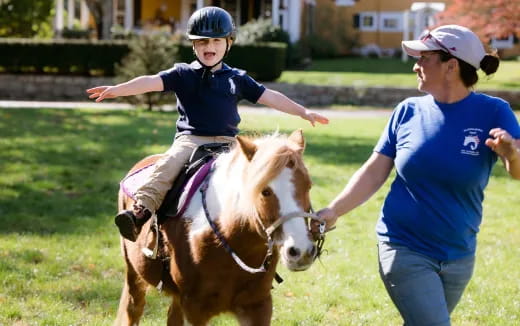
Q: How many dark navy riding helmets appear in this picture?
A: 1